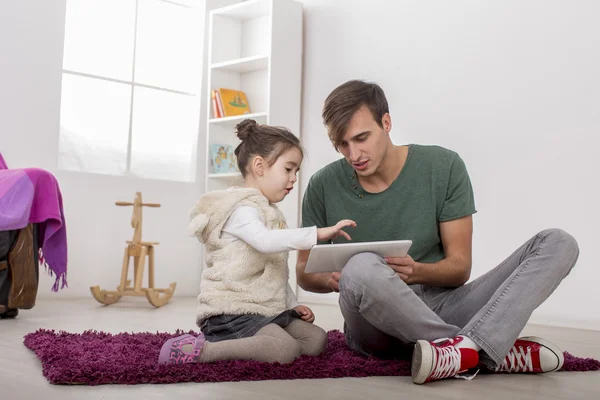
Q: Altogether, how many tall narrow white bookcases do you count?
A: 1